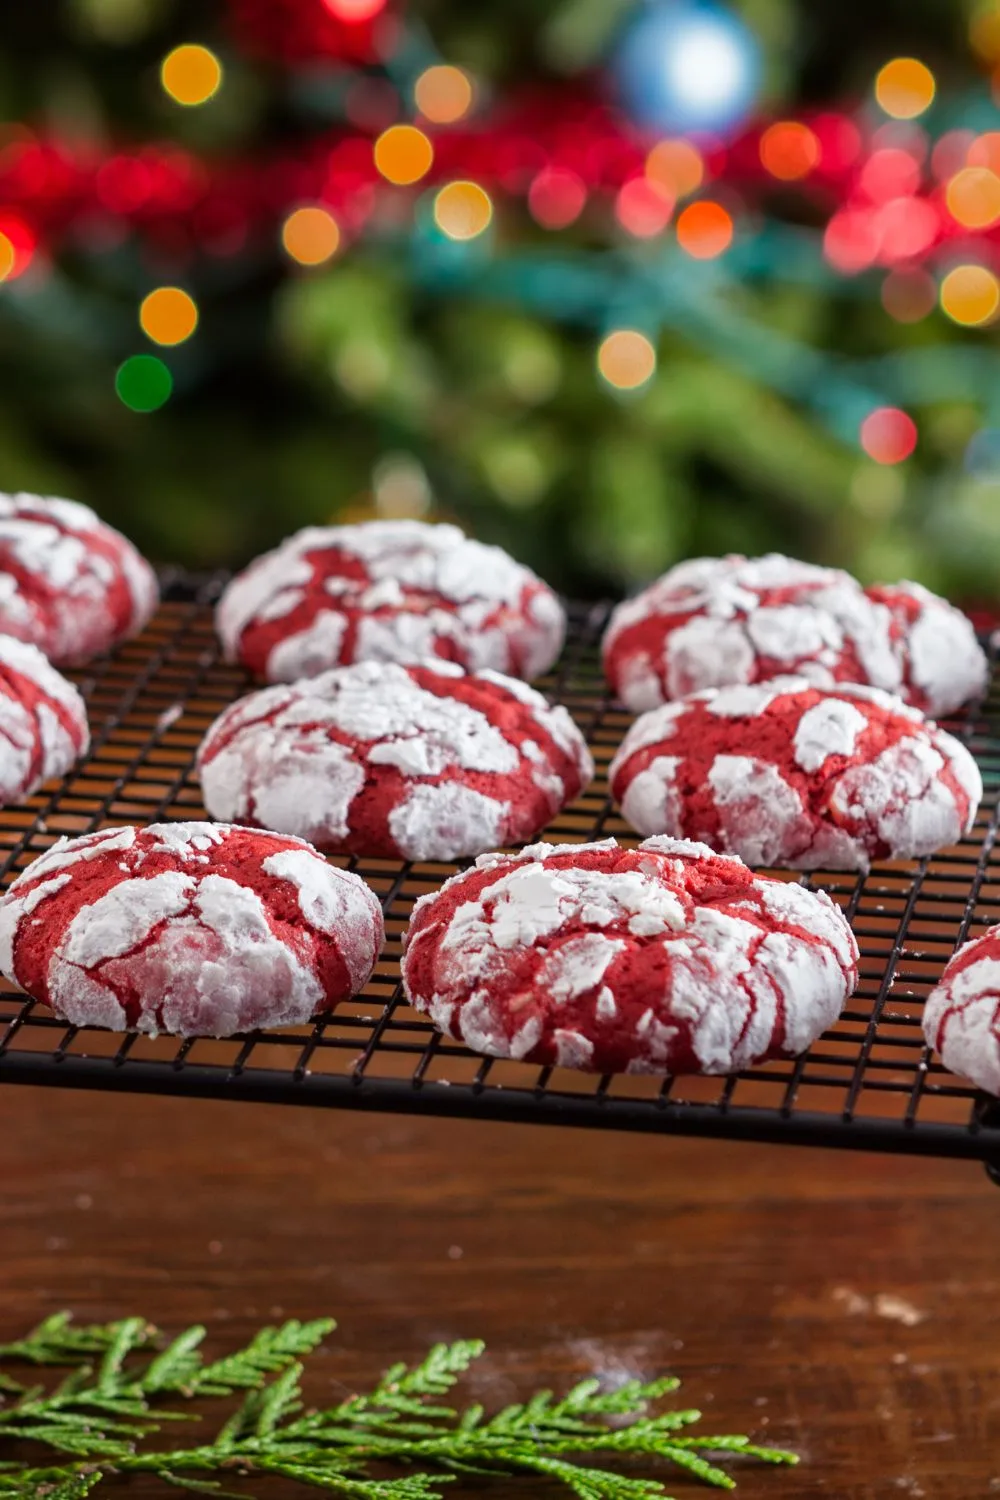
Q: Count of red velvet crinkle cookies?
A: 9